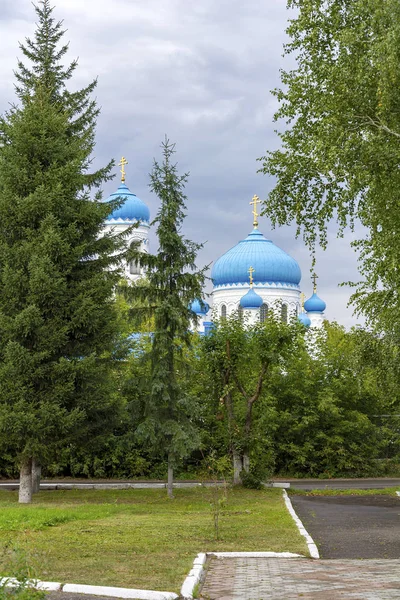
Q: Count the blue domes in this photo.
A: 6